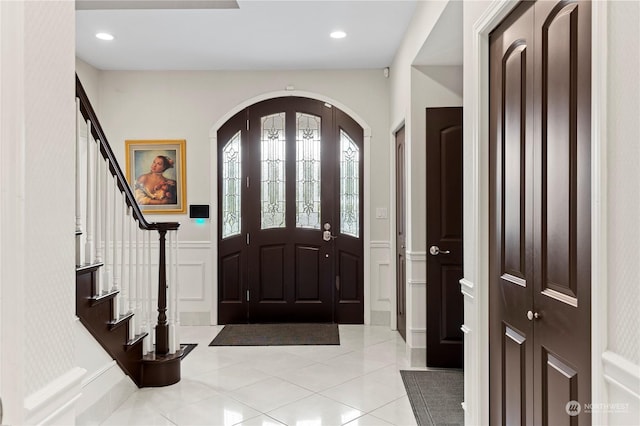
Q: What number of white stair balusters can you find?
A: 12